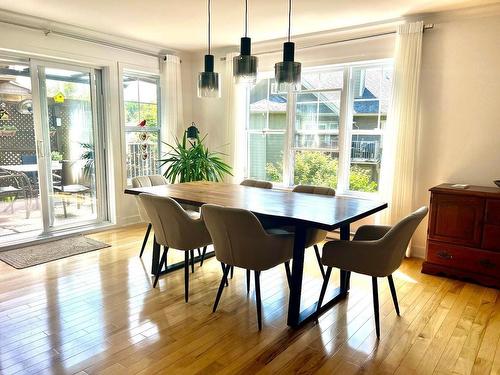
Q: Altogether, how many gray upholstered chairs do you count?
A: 6